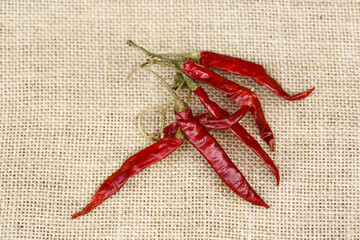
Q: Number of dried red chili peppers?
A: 6